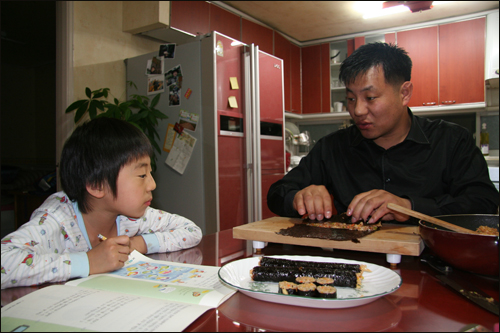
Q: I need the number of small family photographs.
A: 5